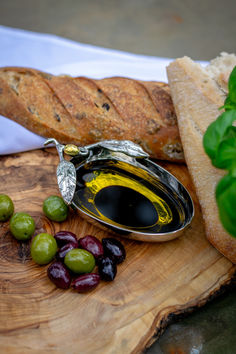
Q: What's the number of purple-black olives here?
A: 7